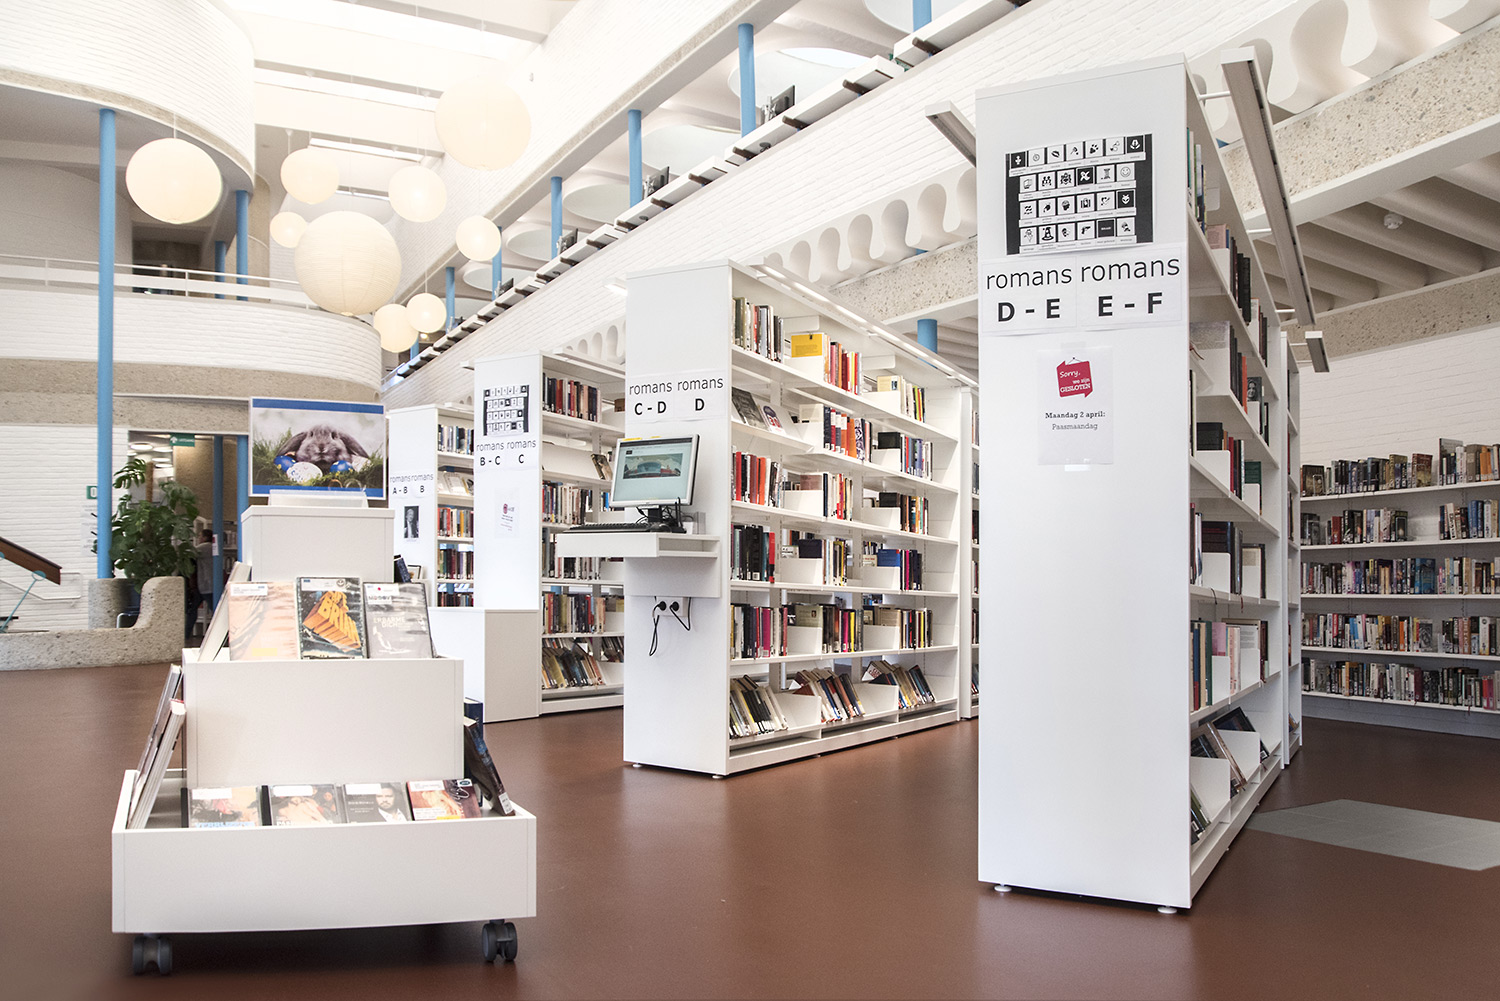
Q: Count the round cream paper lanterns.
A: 9